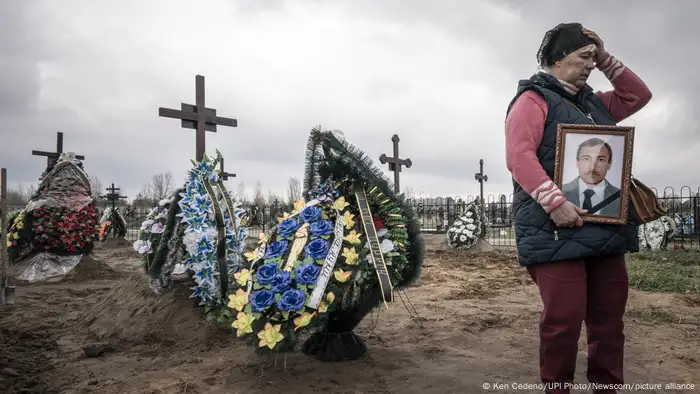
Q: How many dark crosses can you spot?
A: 6